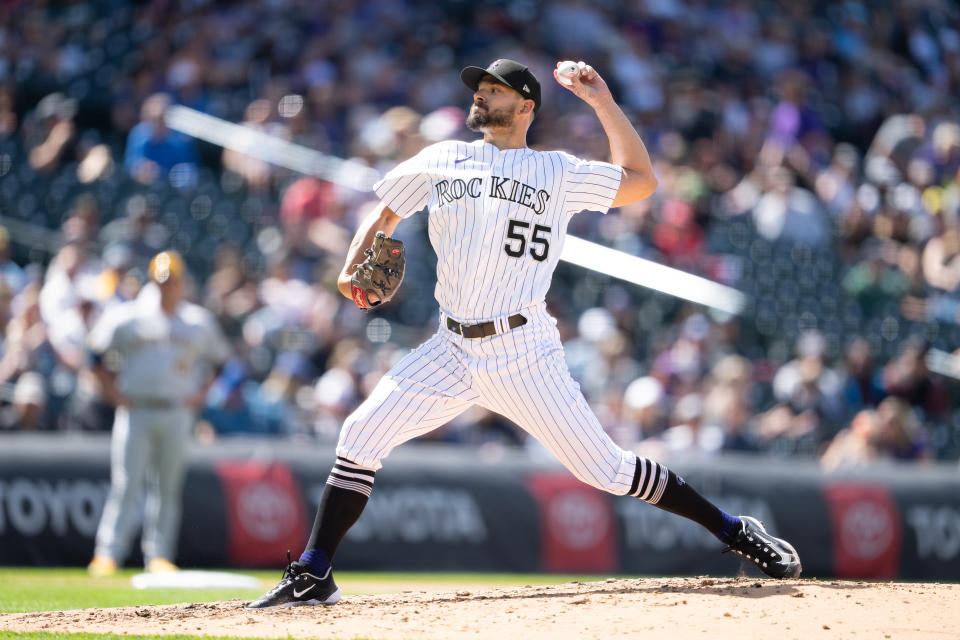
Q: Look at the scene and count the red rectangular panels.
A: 3